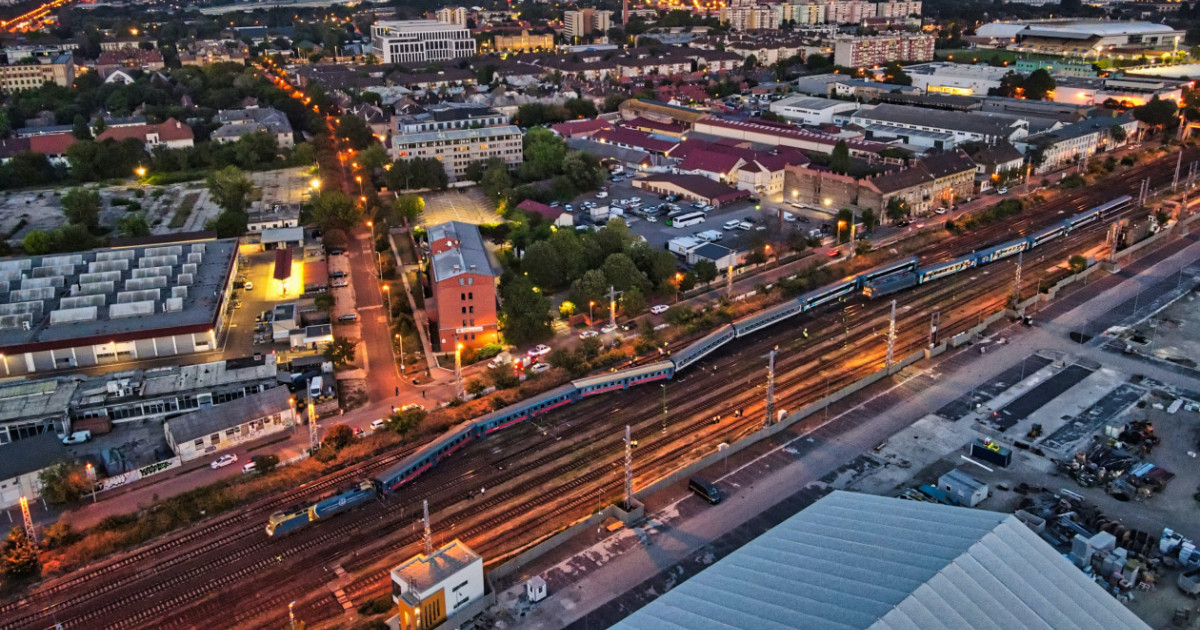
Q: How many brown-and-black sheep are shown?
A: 0